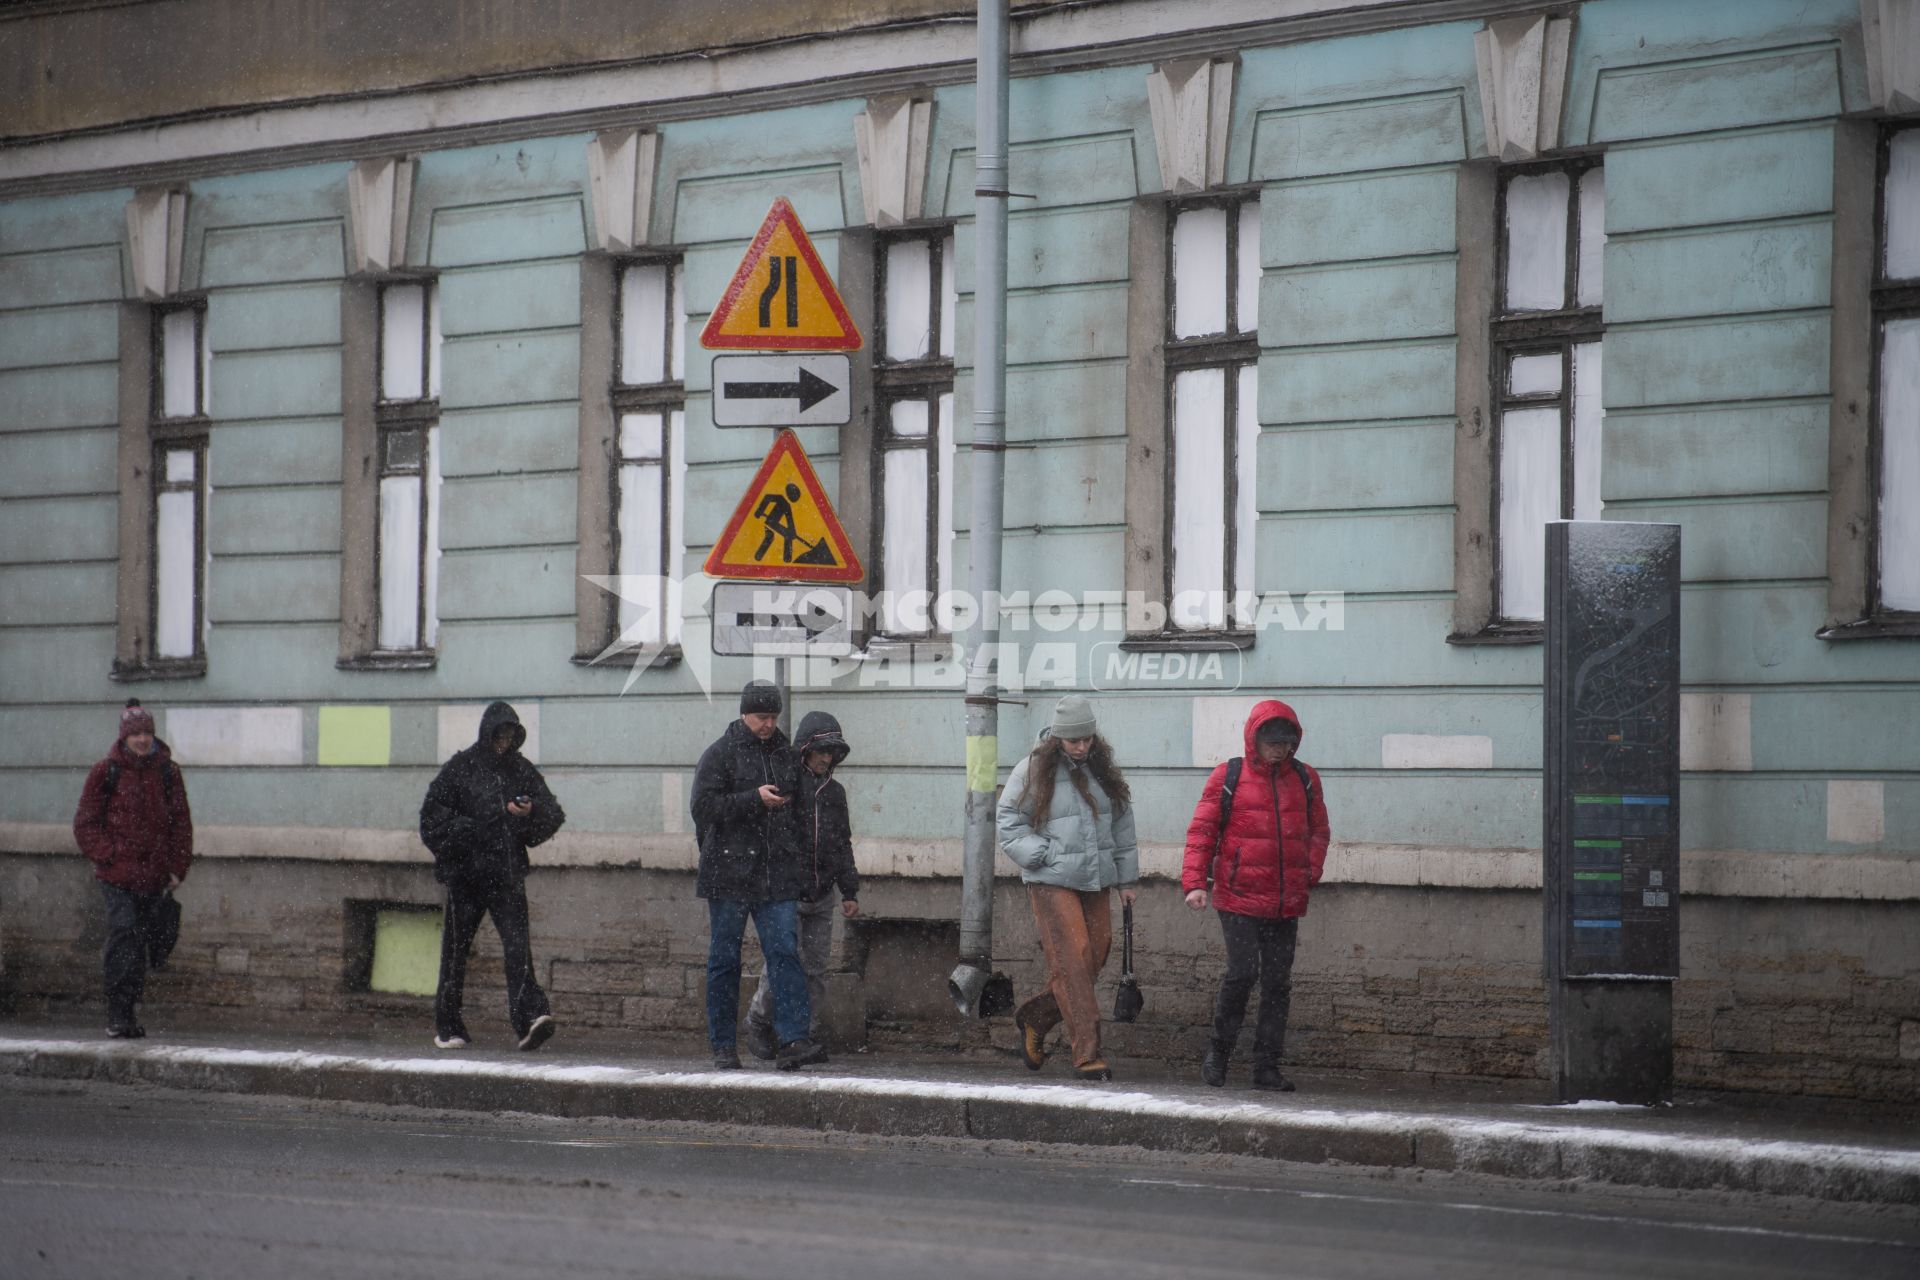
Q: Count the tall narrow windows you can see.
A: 7